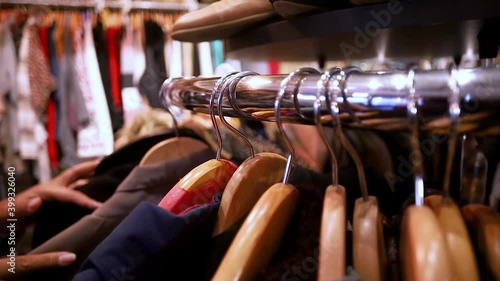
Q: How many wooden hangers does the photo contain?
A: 9